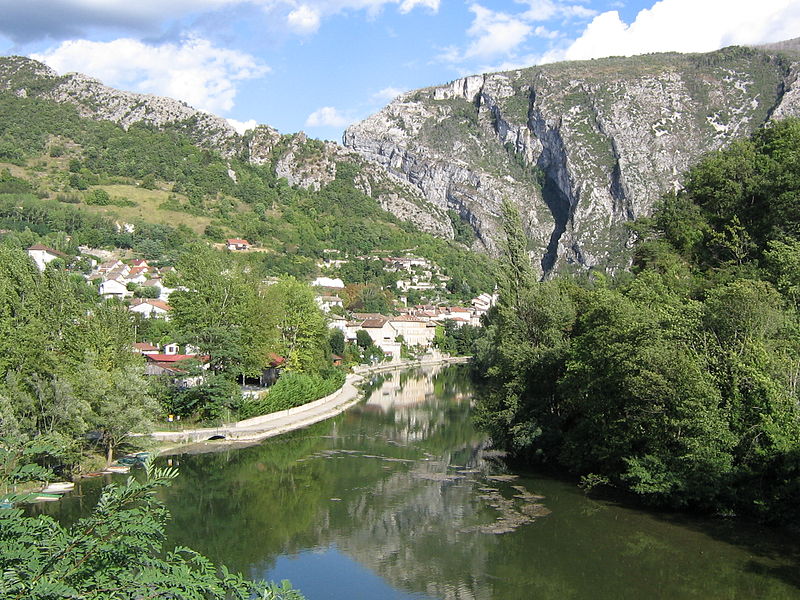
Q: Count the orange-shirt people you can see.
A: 0